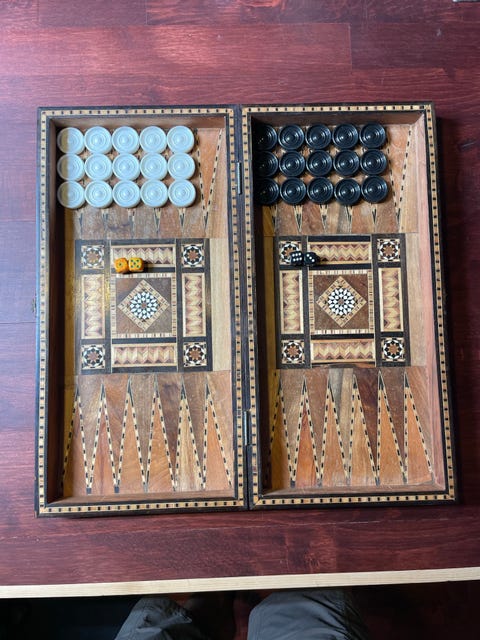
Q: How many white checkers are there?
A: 15